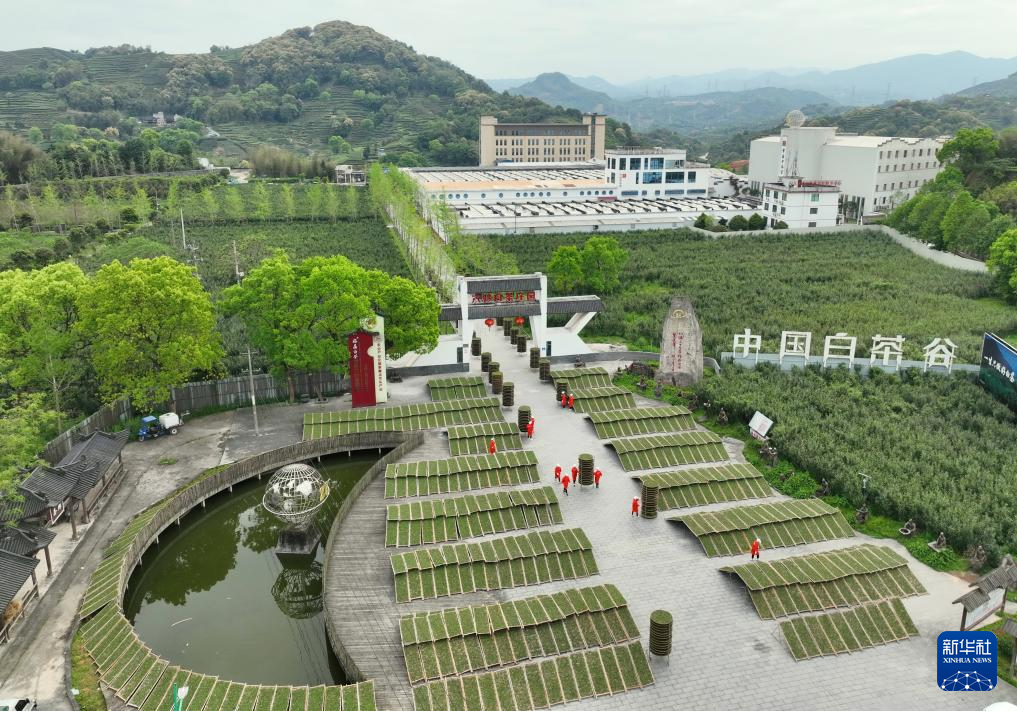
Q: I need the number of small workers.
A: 11